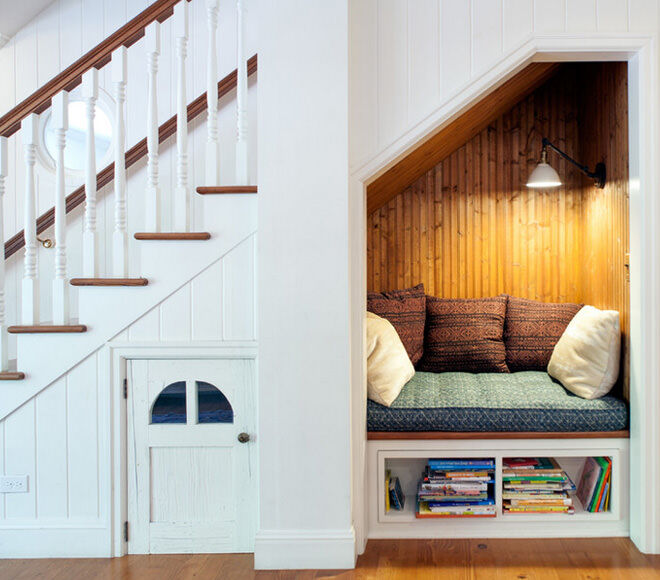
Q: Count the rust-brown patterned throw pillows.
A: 3